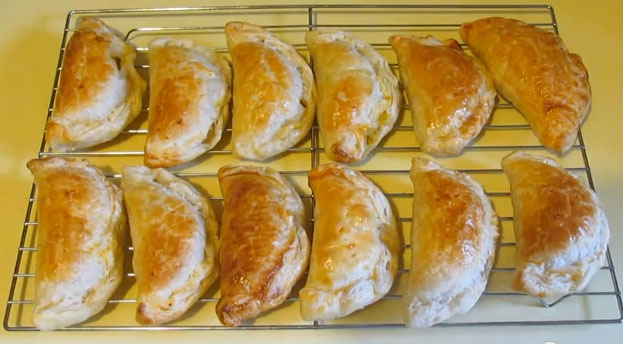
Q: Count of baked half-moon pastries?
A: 12